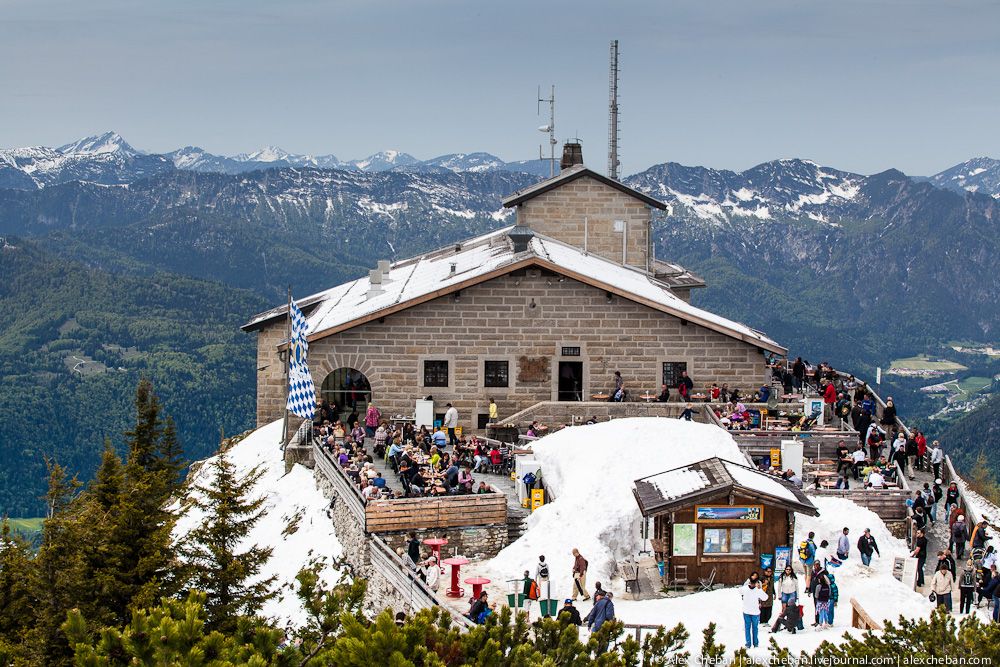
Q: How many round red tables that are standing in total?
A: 3